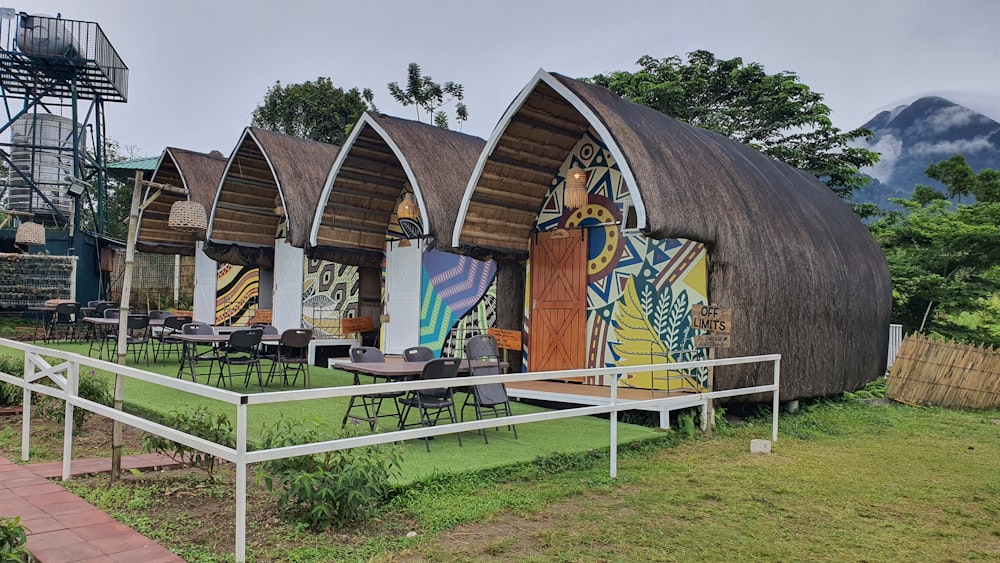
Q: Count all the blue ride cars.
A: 0